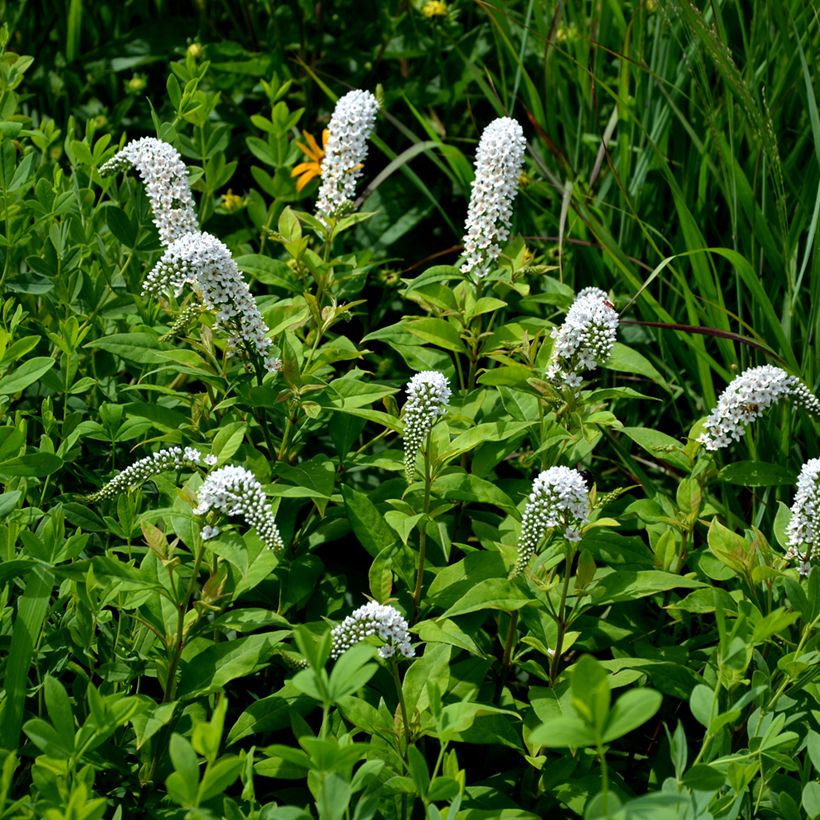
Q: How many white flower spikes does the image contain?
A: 12